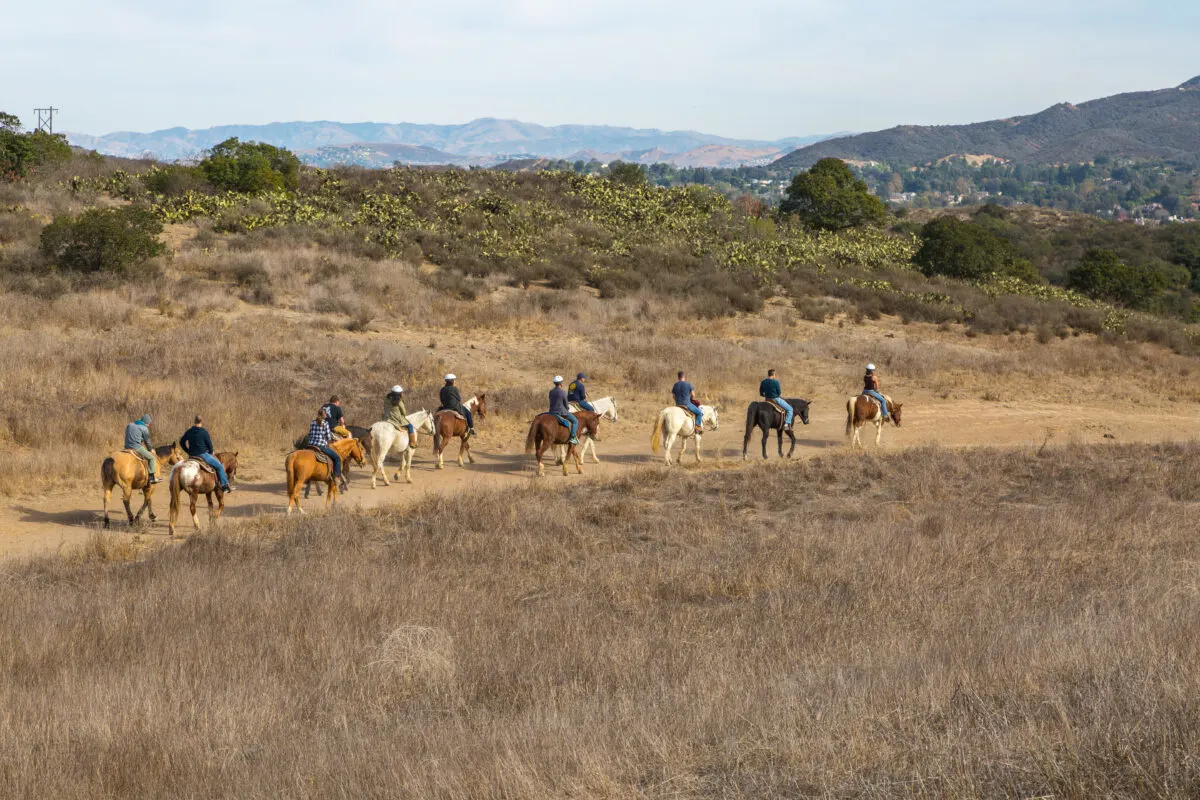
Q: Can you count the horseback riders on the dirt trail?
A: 11